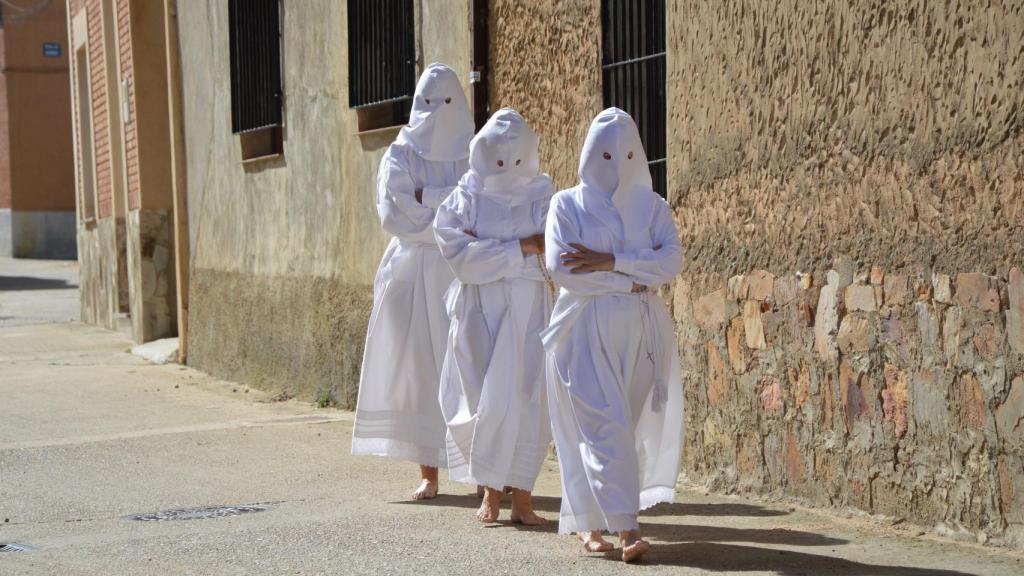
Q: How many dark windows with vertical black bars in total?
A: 3